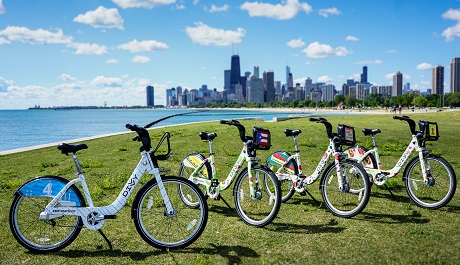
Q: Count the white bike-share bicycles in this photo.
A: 4